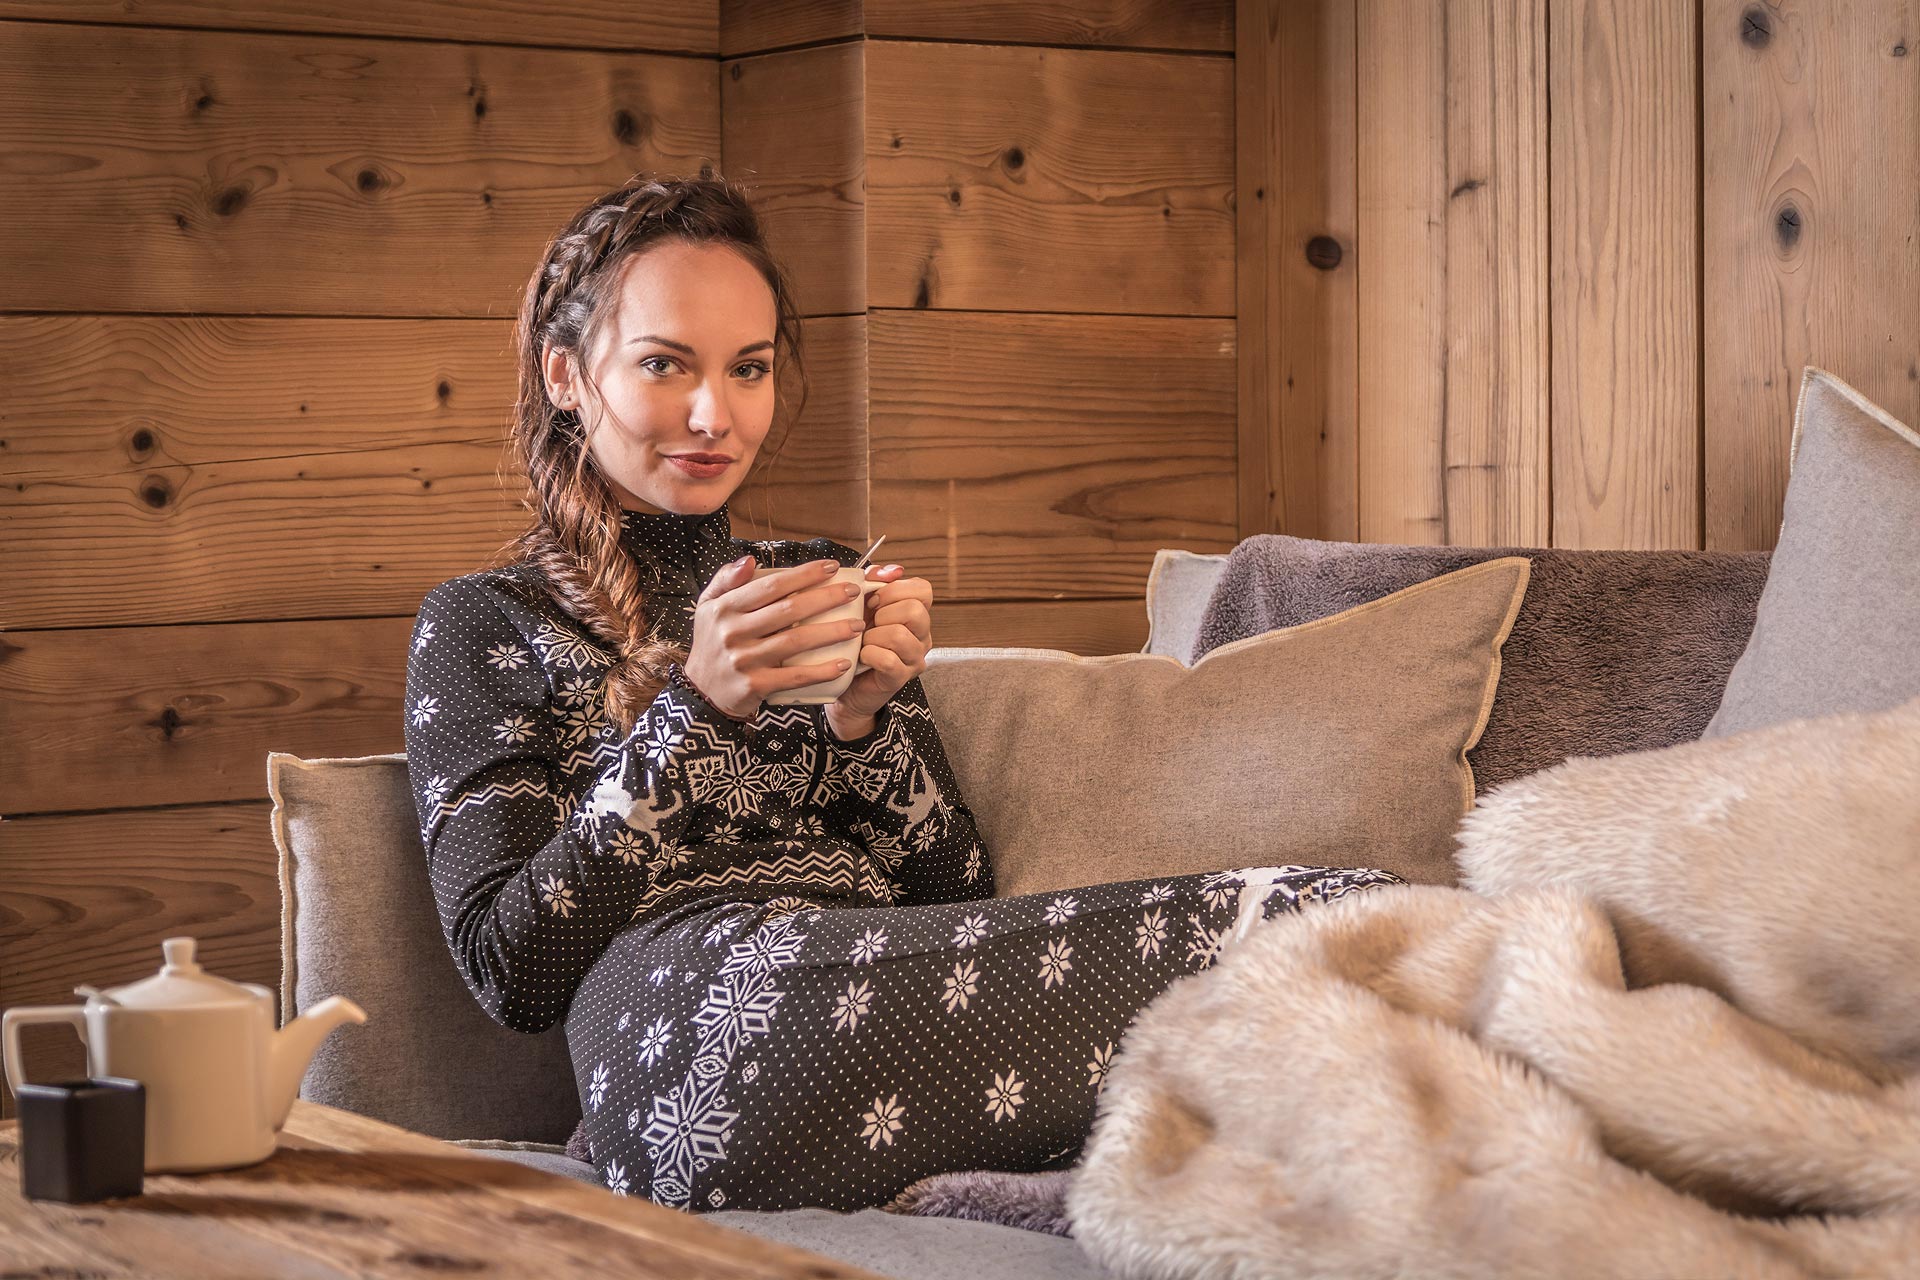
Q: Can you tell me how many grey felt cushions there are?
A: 4